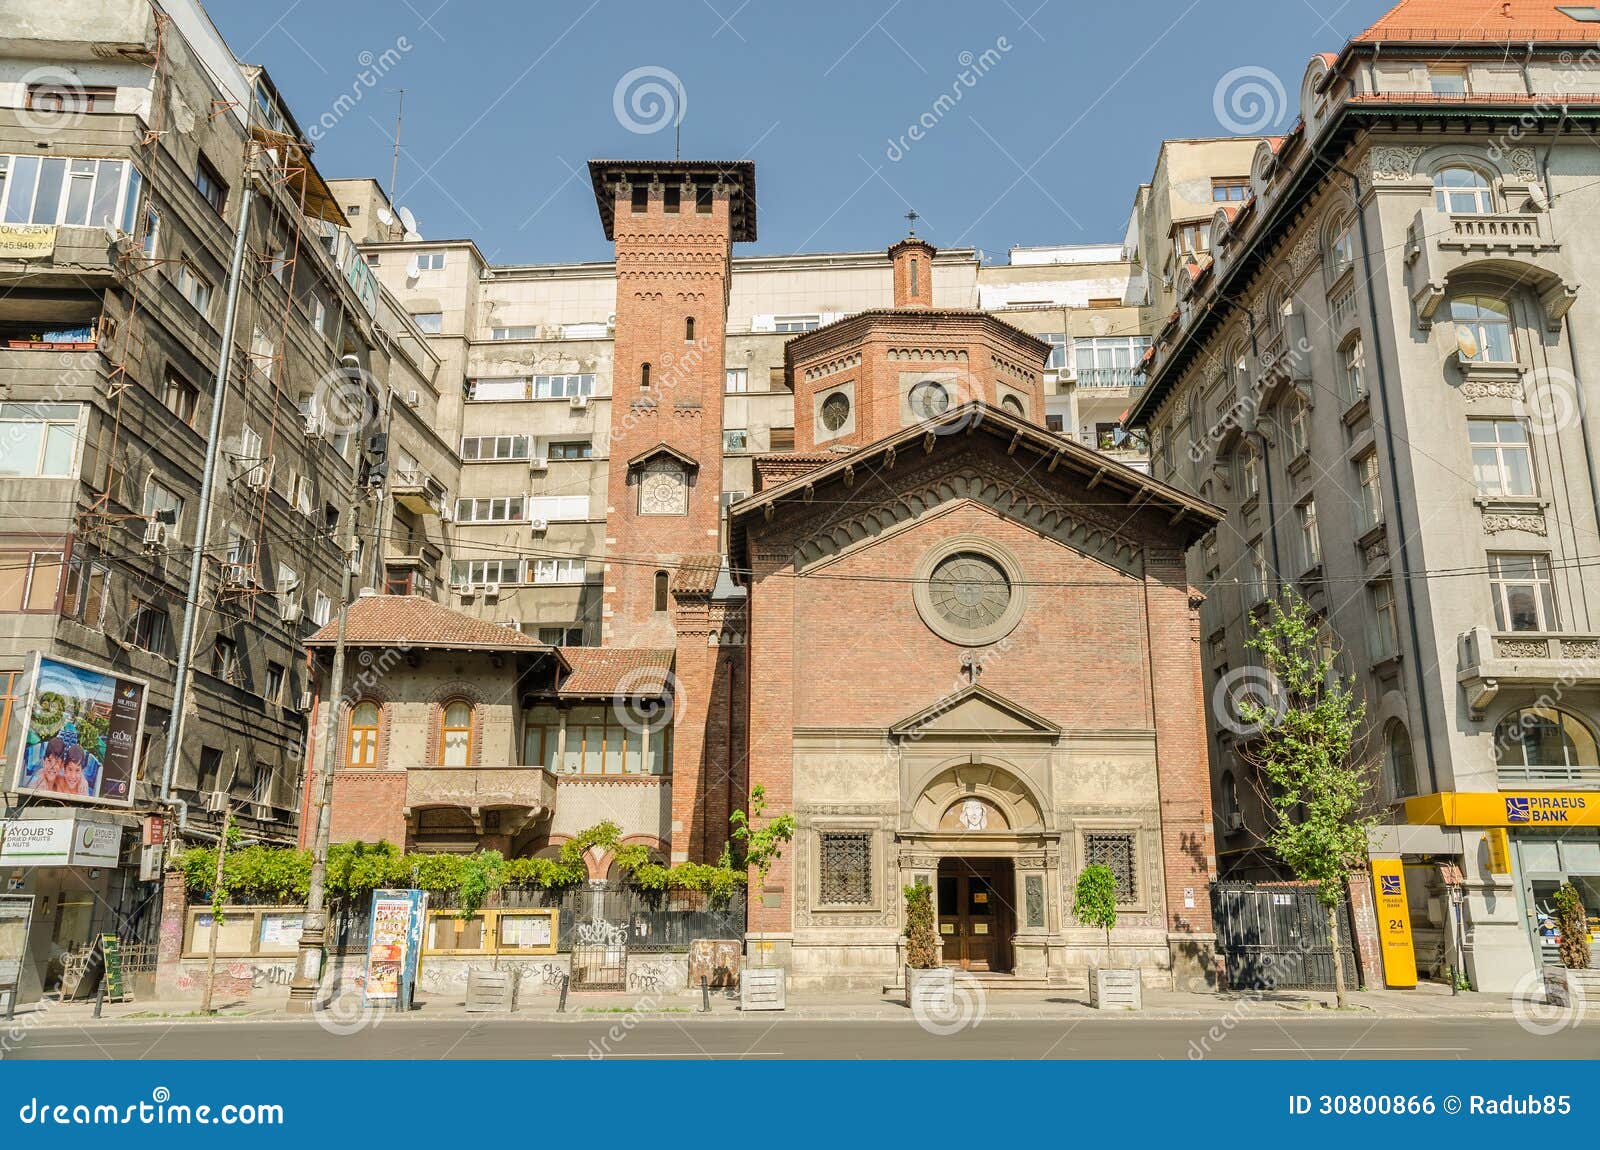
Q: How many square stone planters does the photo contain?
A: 5